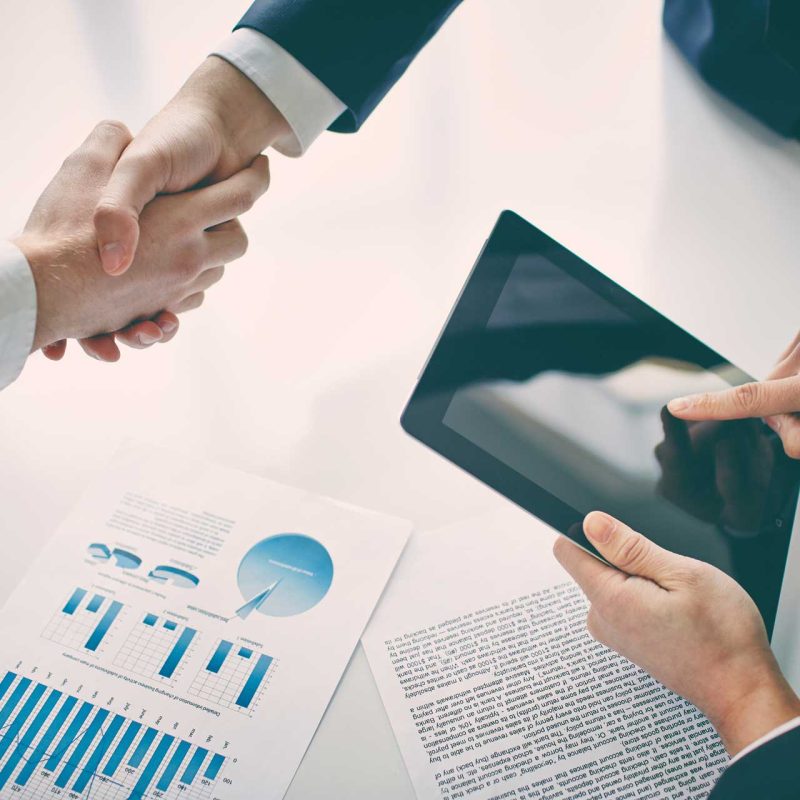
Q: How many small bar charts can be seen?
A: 3